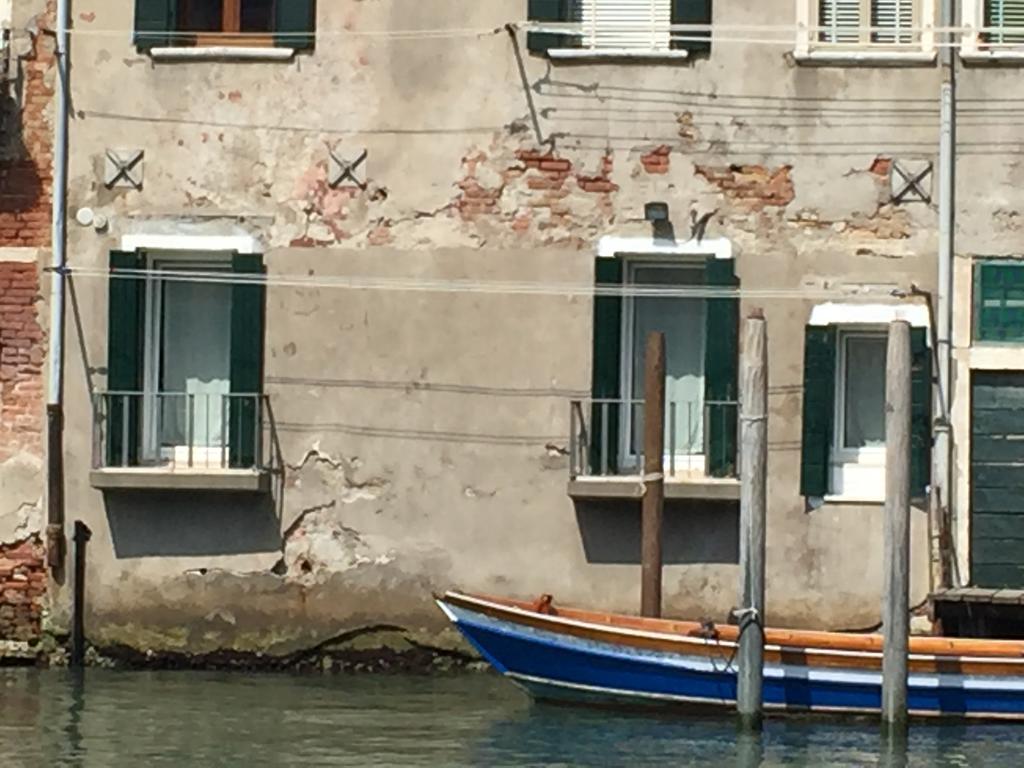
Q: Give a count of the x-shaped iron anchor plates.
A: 3